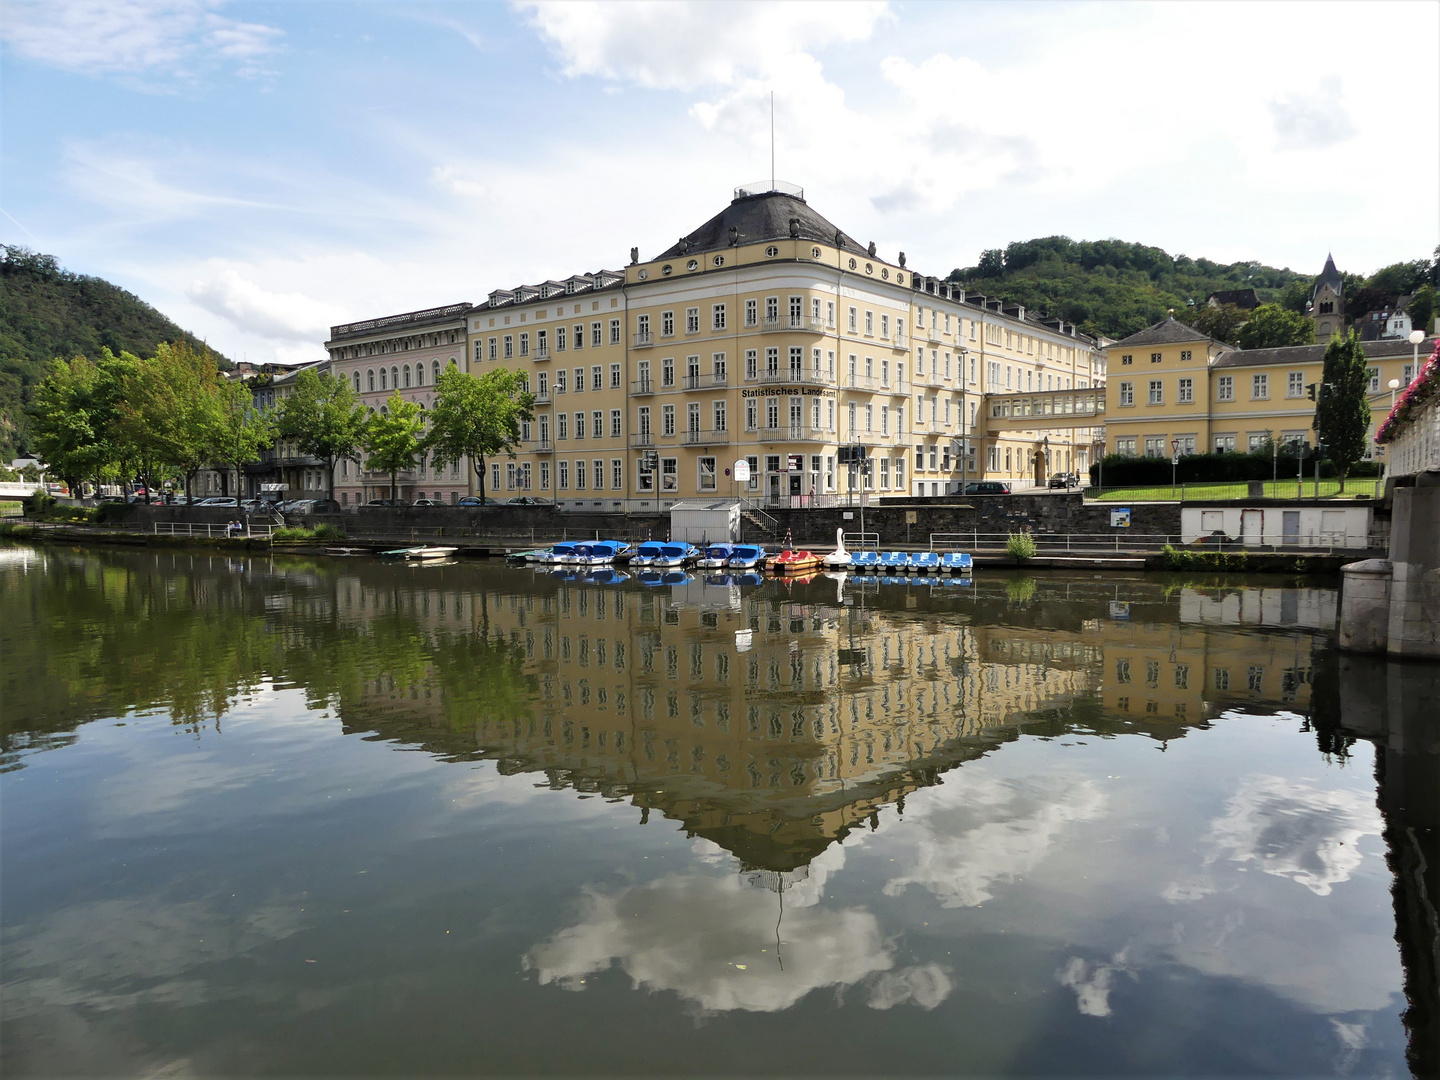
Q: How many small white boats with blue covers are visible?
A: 7